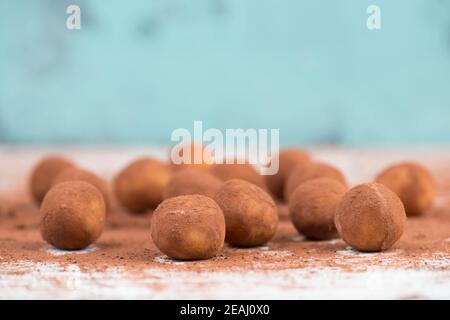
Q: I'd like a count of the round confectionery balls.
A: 14